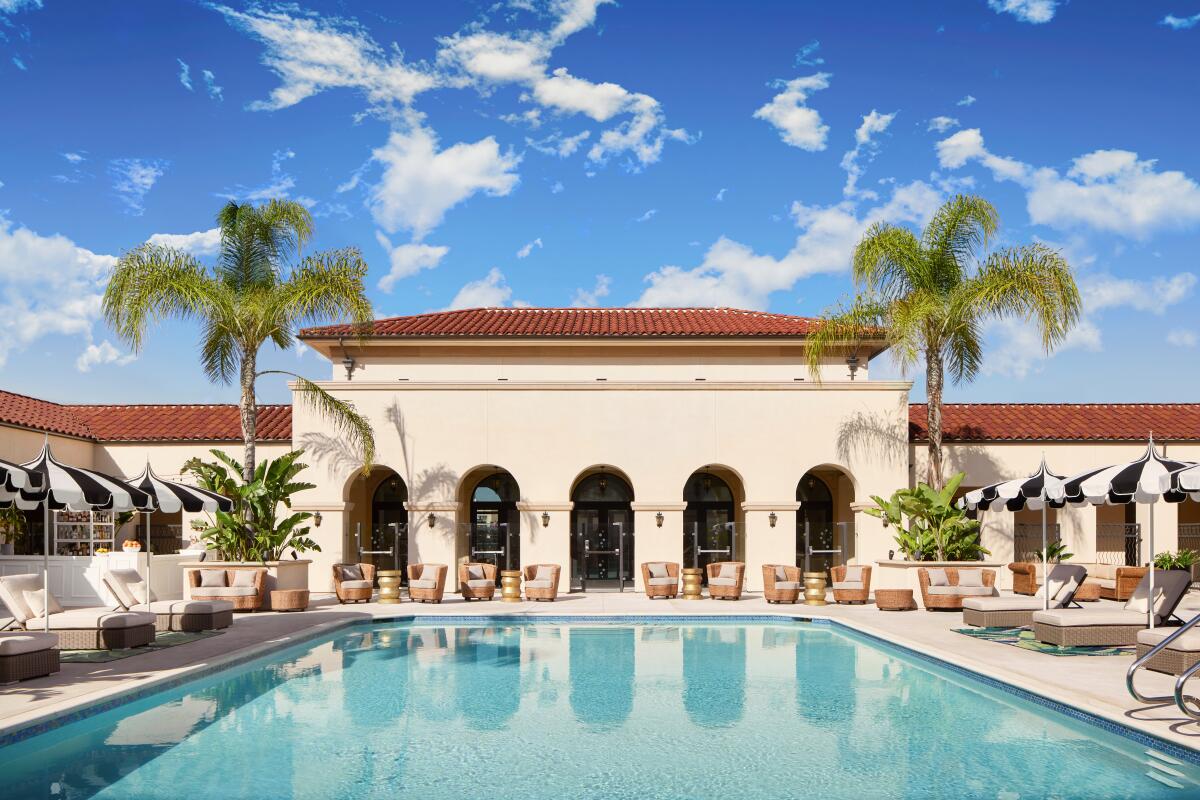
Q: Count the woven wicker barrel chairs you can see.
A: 8